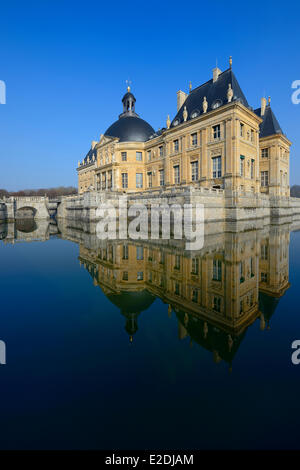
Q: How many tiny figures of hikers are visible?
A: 0